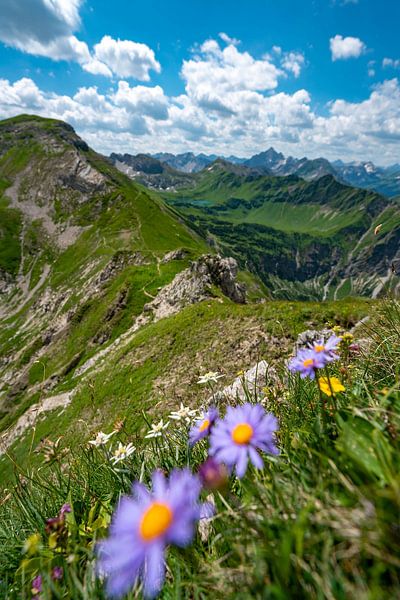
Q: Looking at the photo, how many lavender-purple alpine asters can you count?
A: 5